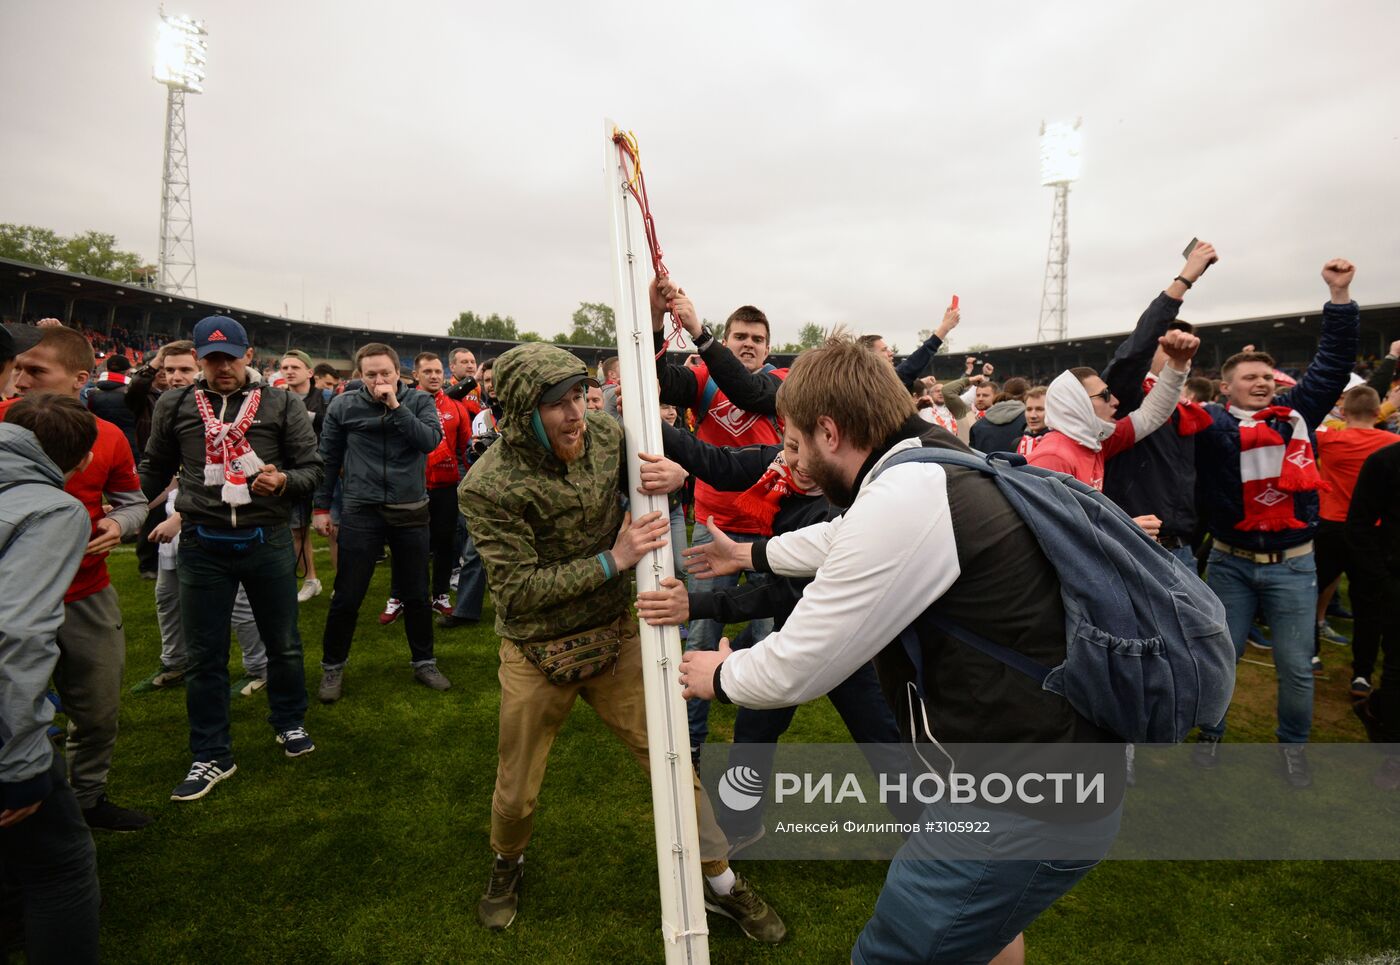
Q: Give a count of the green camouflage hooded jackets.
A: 1